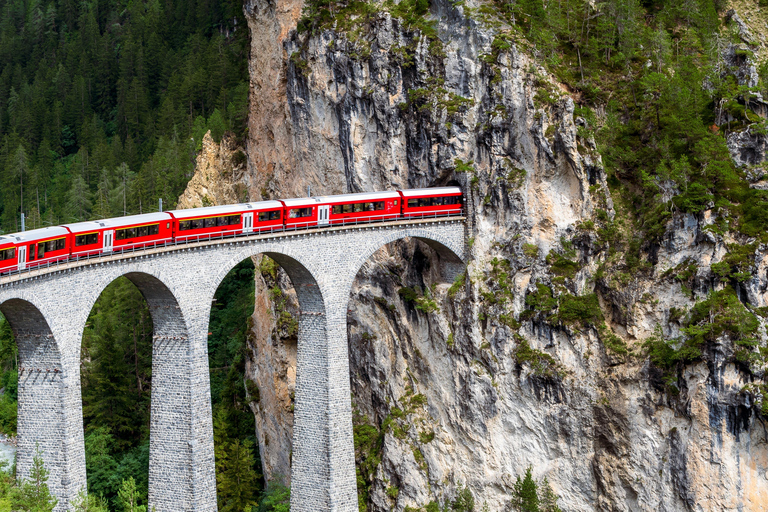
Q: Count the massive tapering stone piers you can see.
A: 3